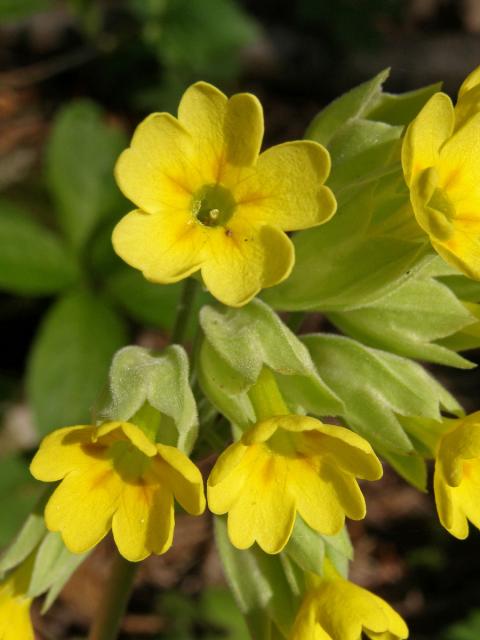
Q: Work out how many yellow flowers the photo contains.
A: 7